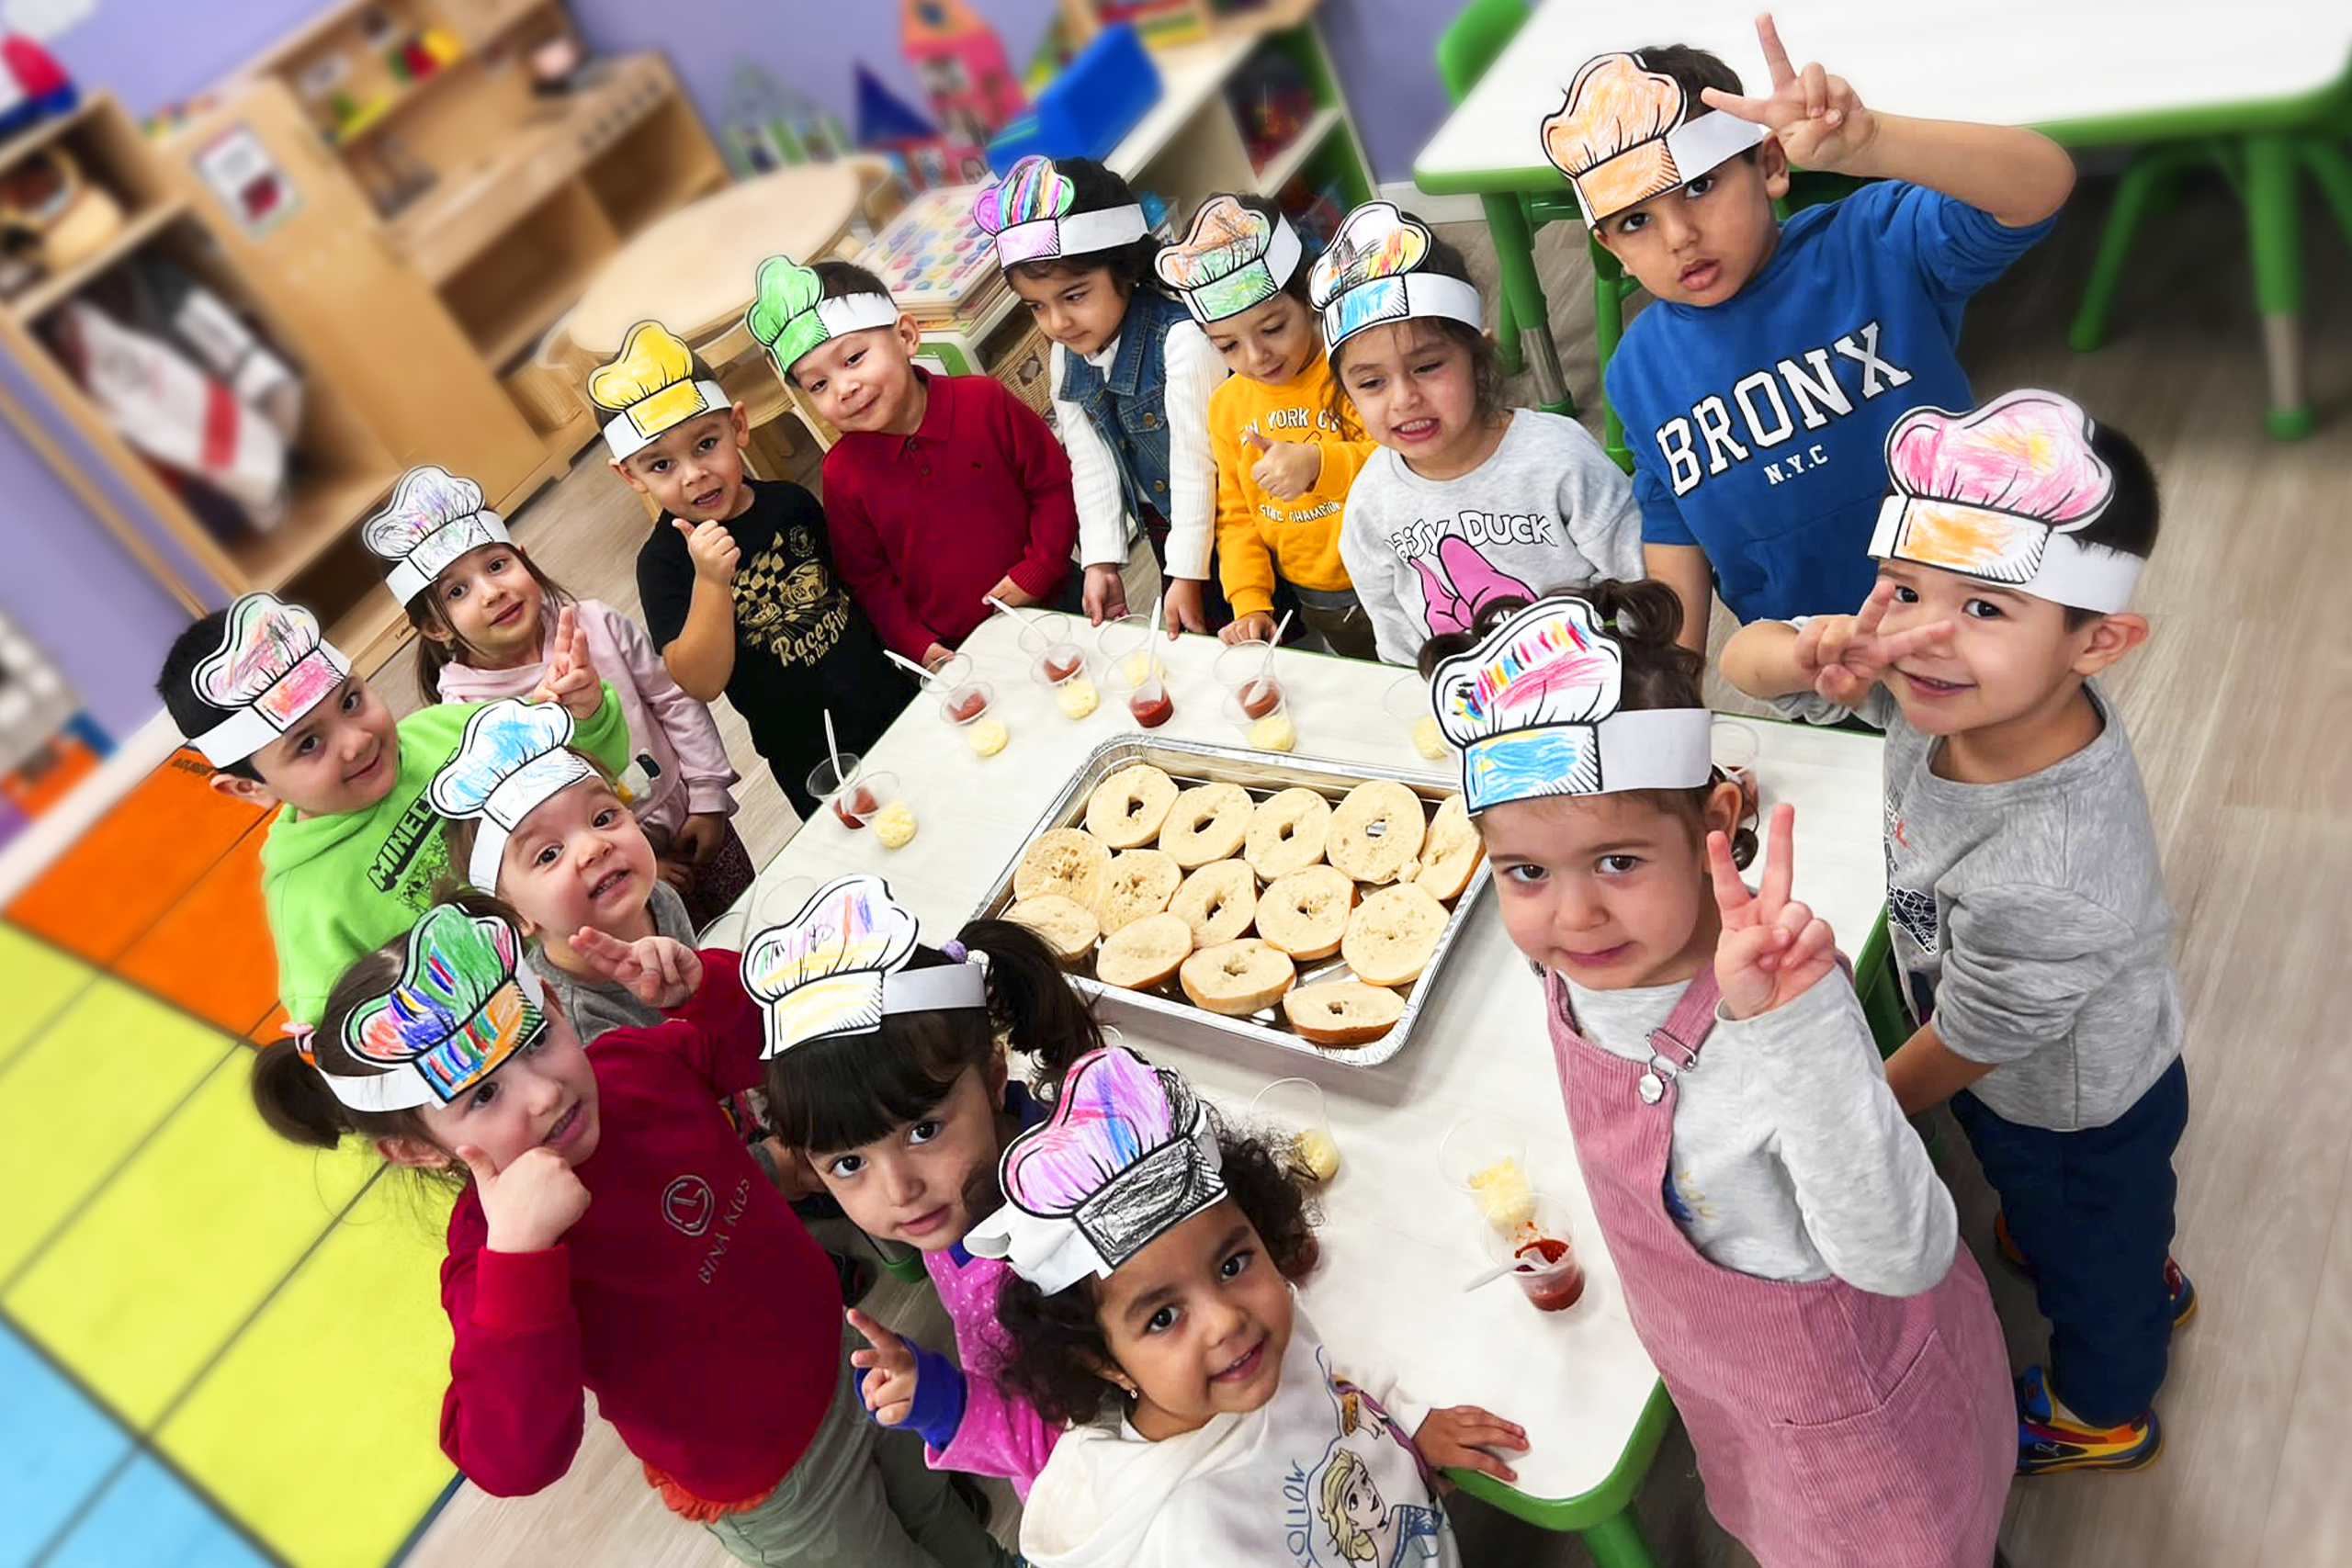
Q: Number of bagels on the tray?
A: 14